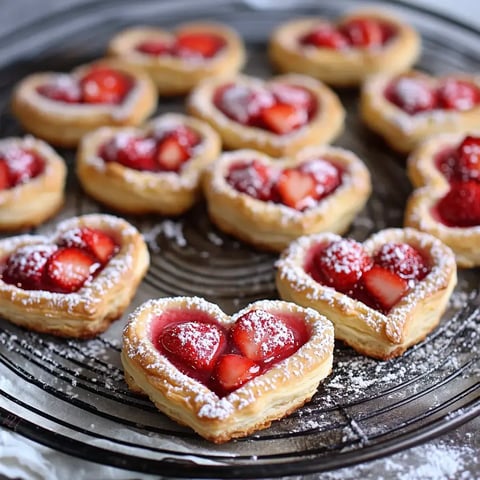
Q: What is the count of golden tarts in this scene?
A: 12